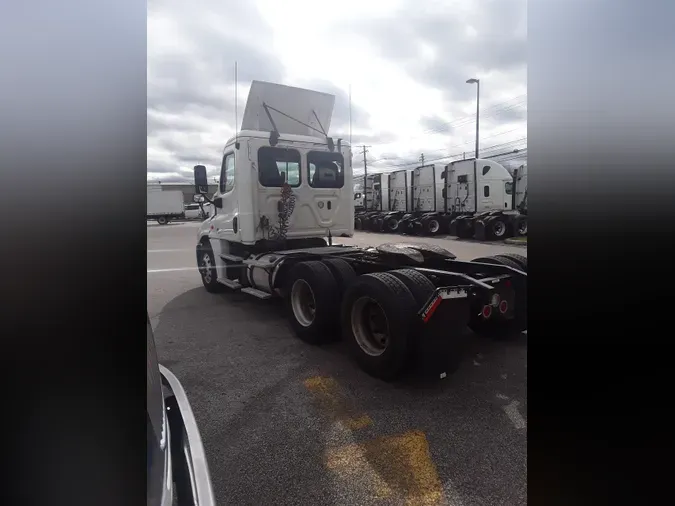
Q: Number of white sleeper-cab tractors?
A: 5